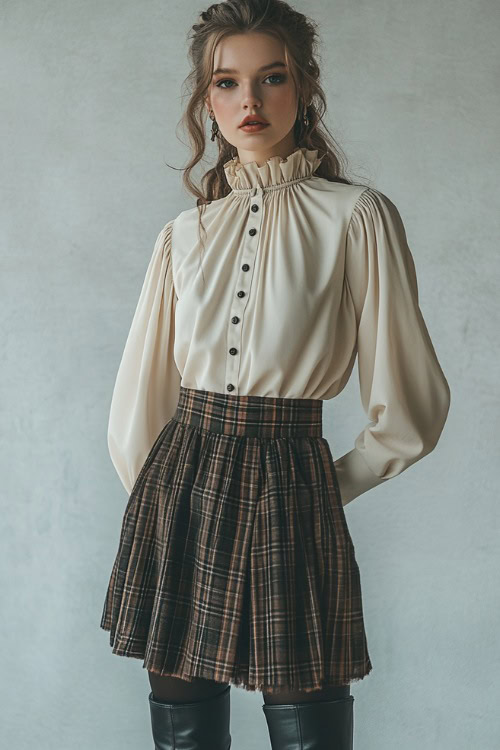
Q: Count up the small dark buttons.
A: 7